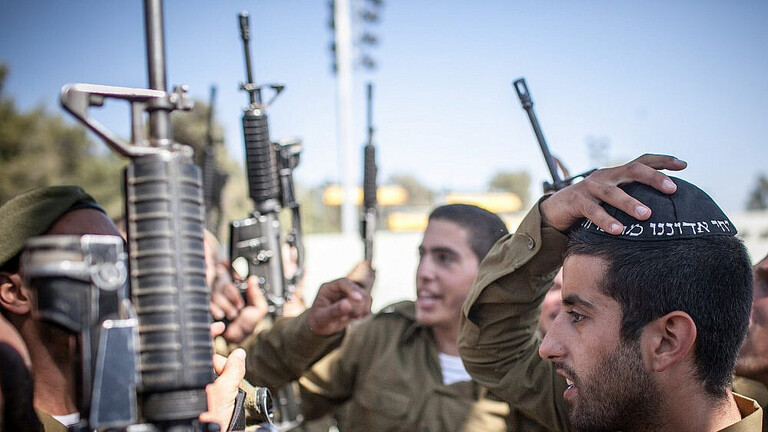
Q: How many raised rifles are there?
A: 5